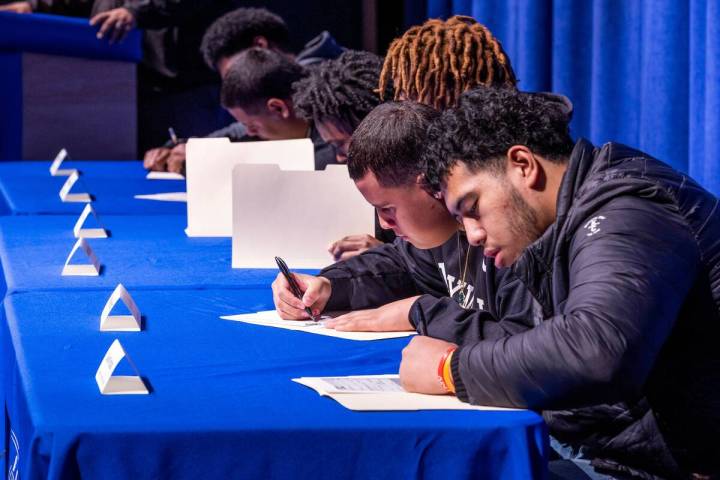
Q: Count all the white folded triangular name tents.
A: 6